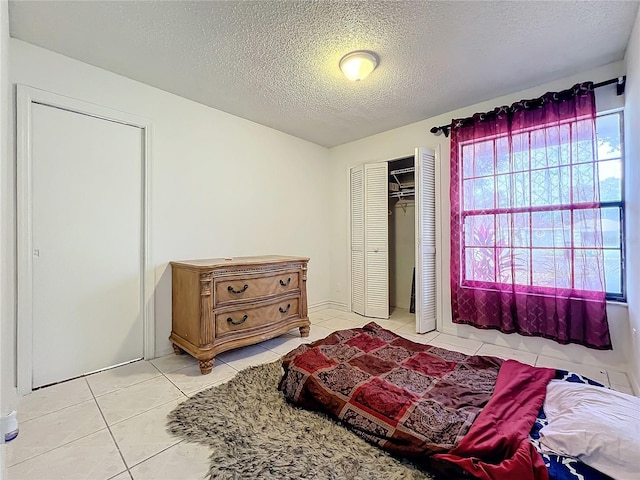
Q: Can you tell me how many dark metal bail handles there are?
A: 4